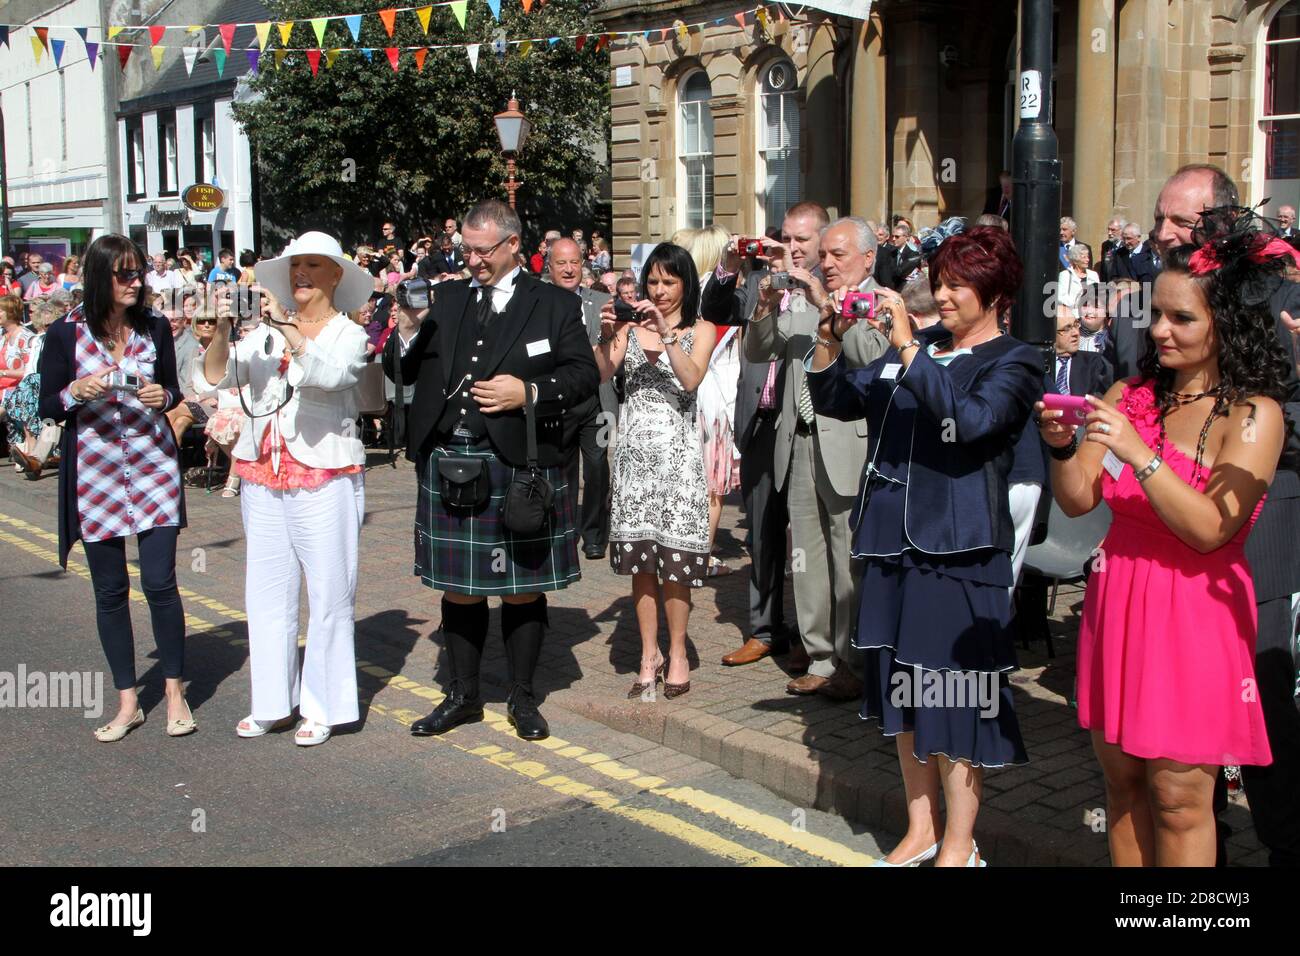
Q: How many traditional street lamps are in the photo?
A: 1